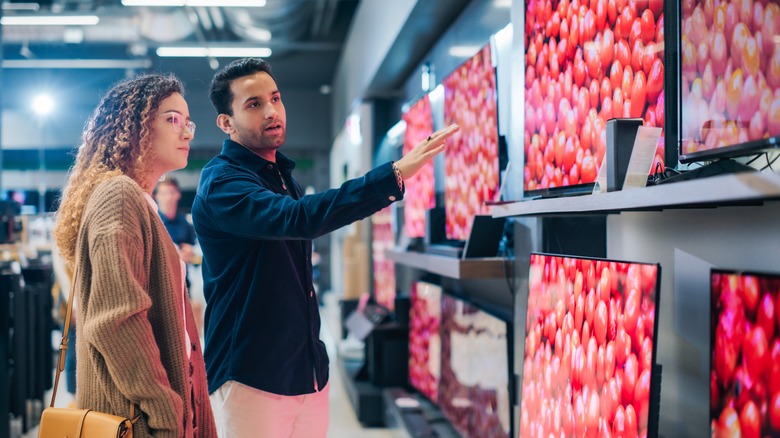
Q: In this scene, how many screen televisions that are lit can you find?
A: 9